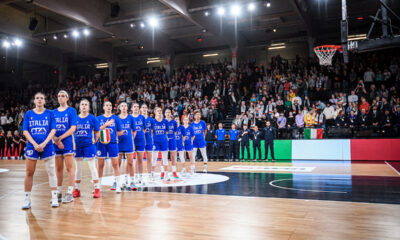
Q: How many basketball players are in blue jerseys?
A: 12